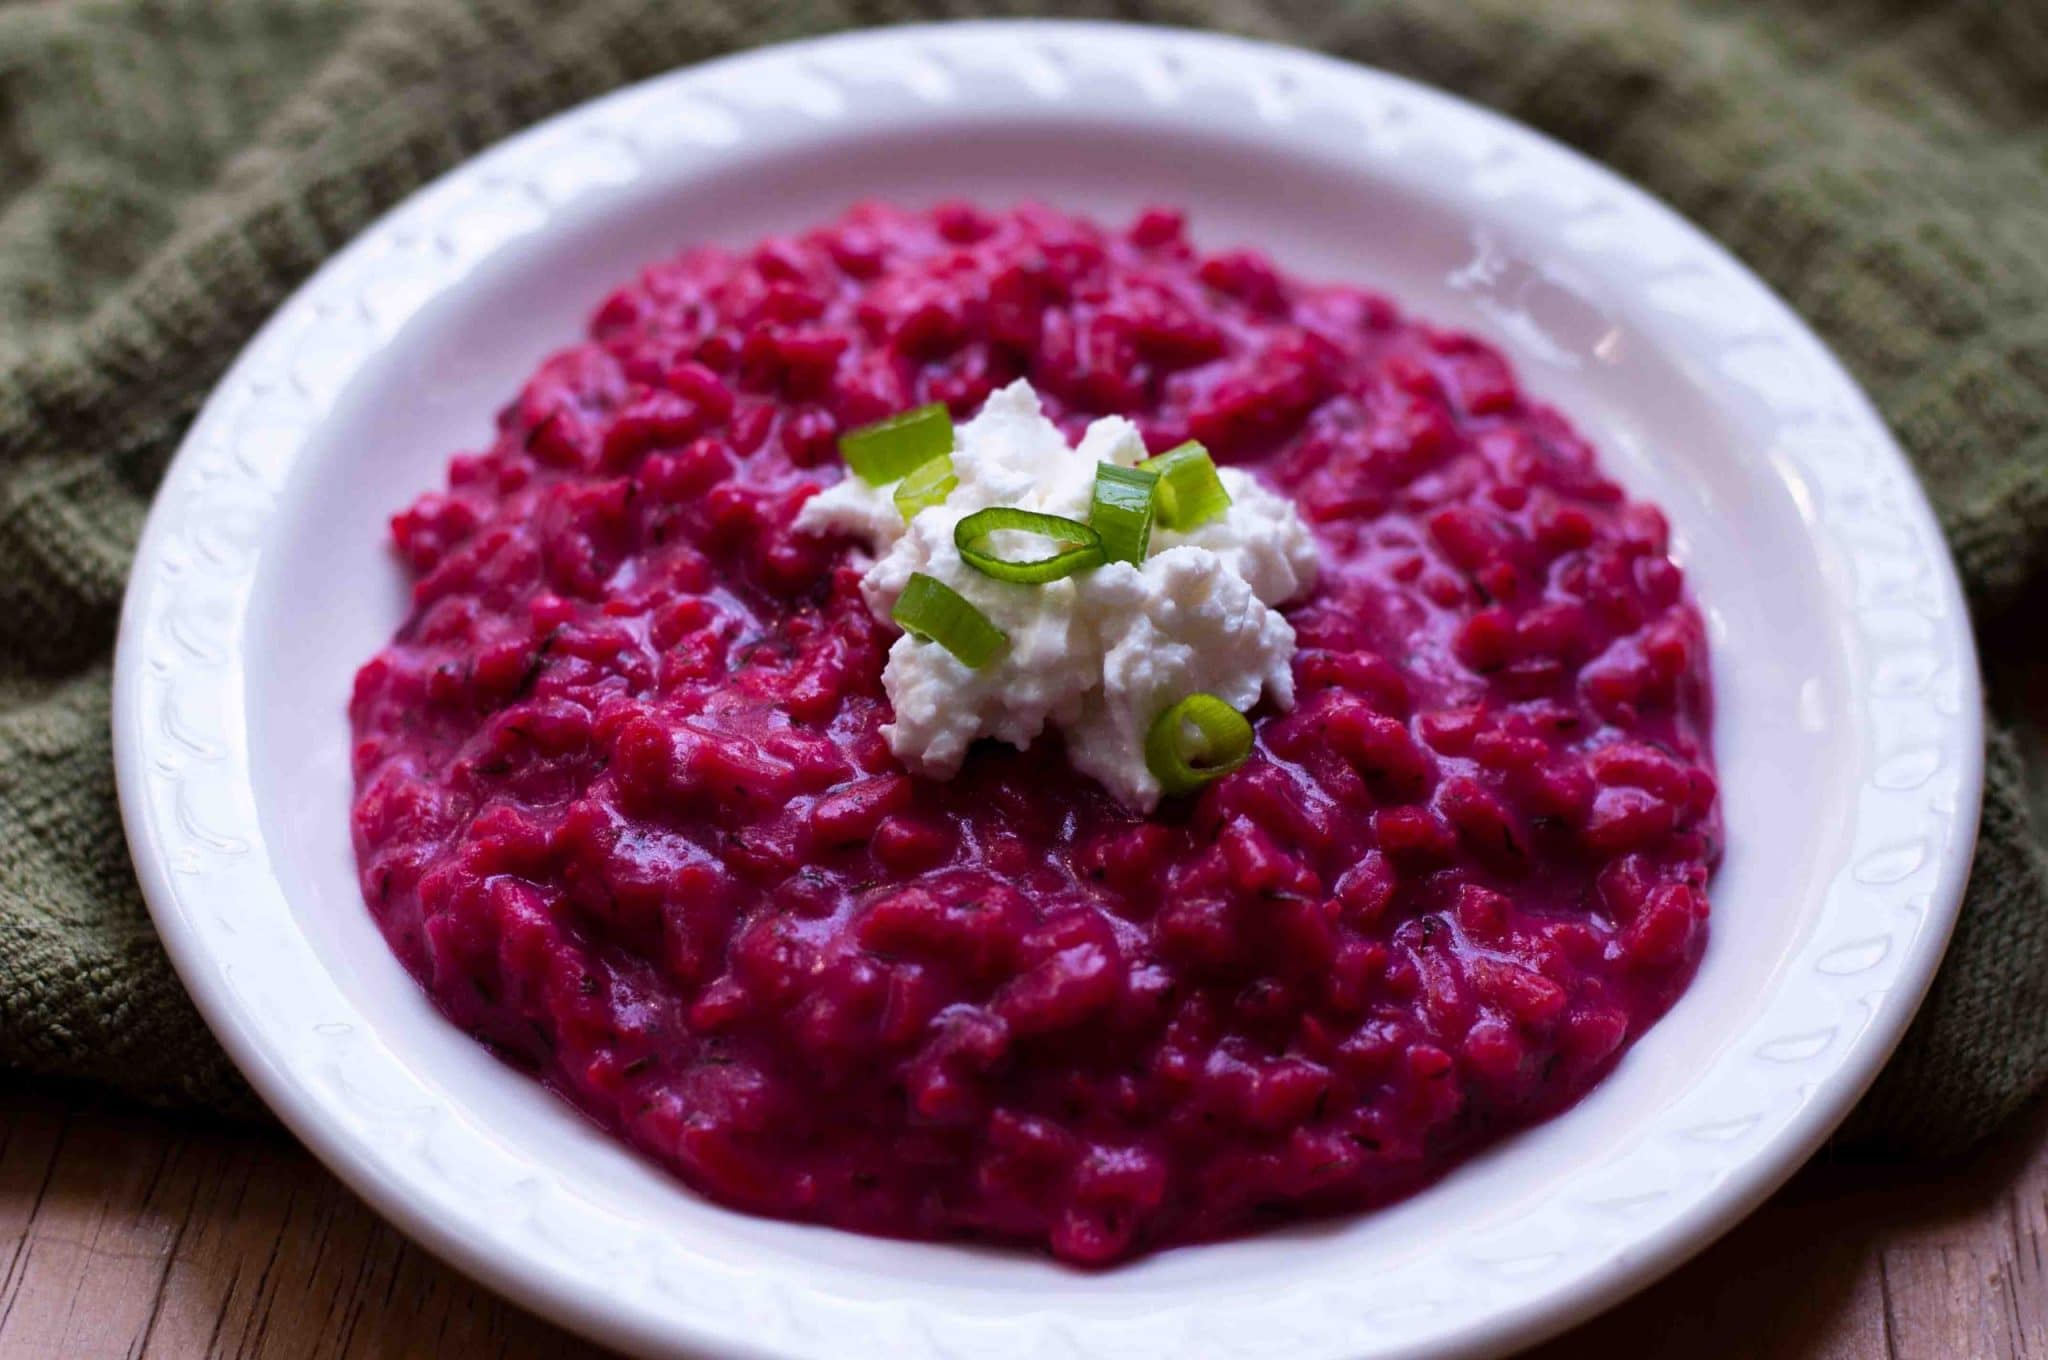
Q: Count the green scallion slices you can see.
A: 7